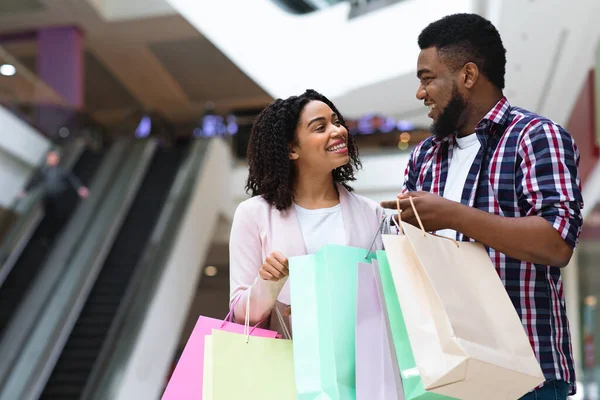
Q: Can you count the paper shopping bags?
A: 6